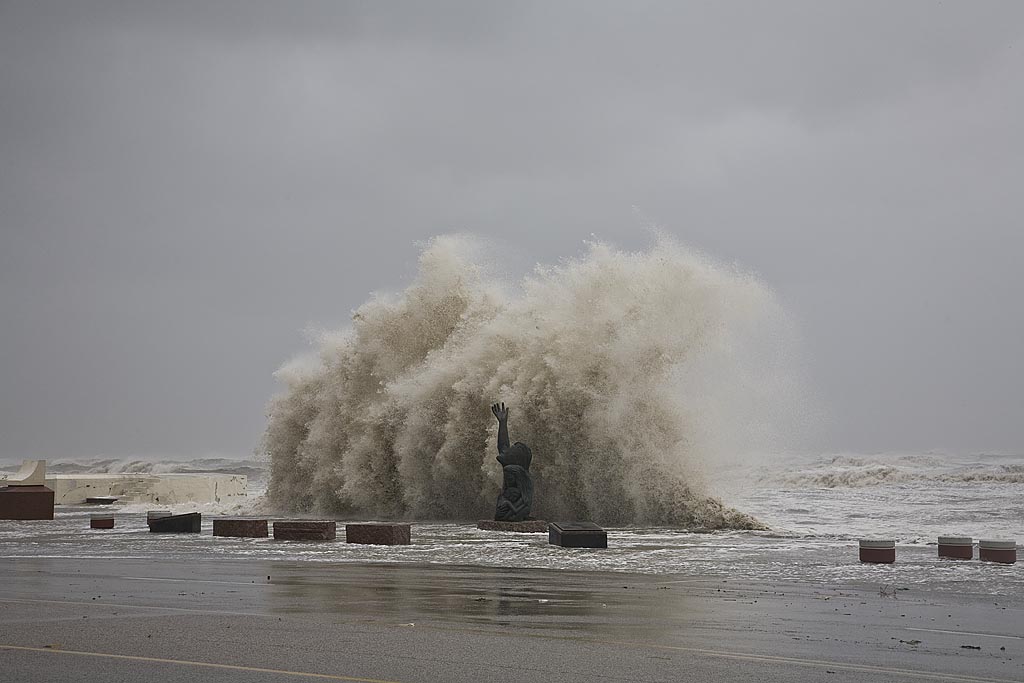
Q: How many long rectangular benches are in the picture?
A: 3